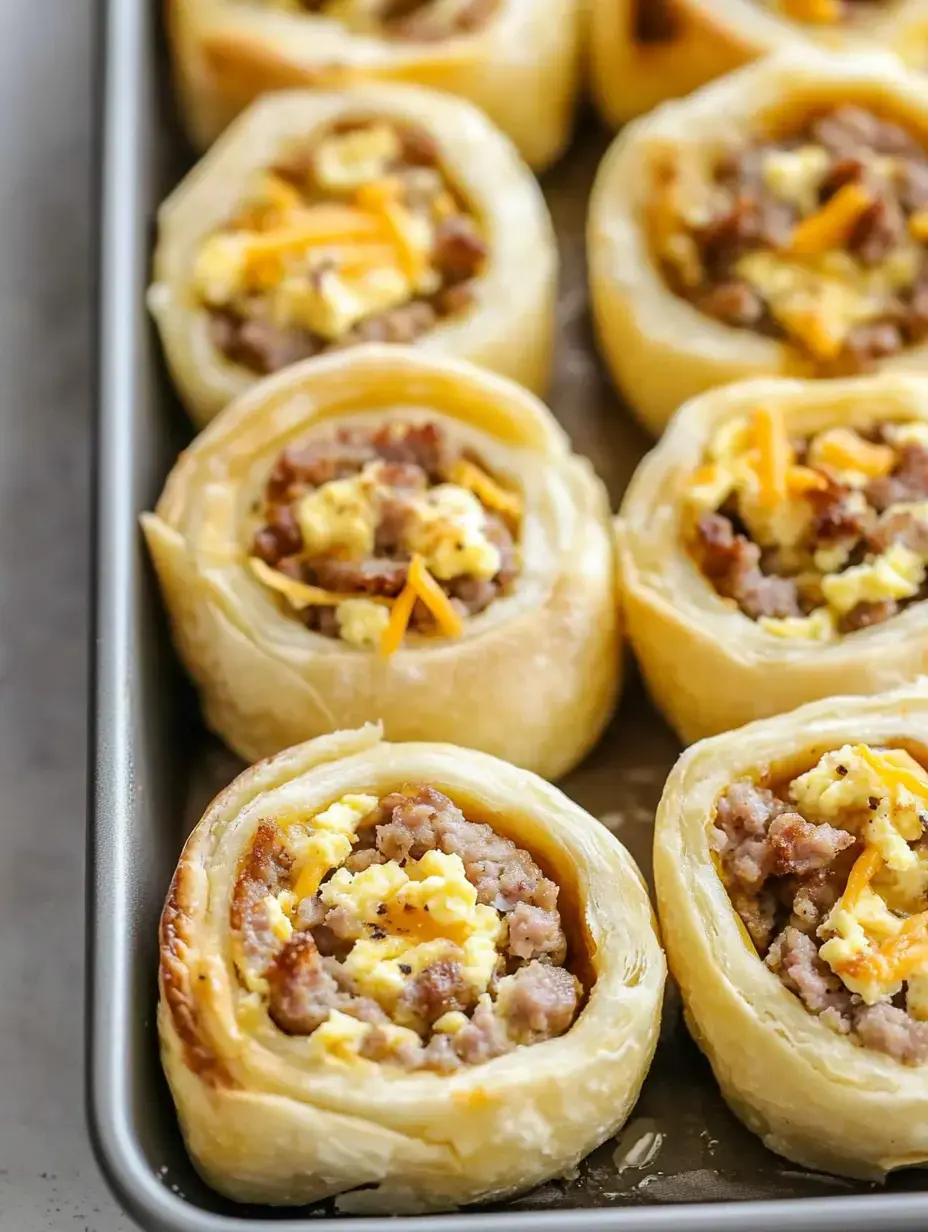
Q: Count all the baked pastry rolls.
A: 8